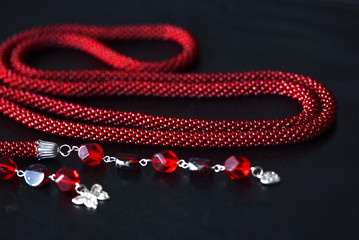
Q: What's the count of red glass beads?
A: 5